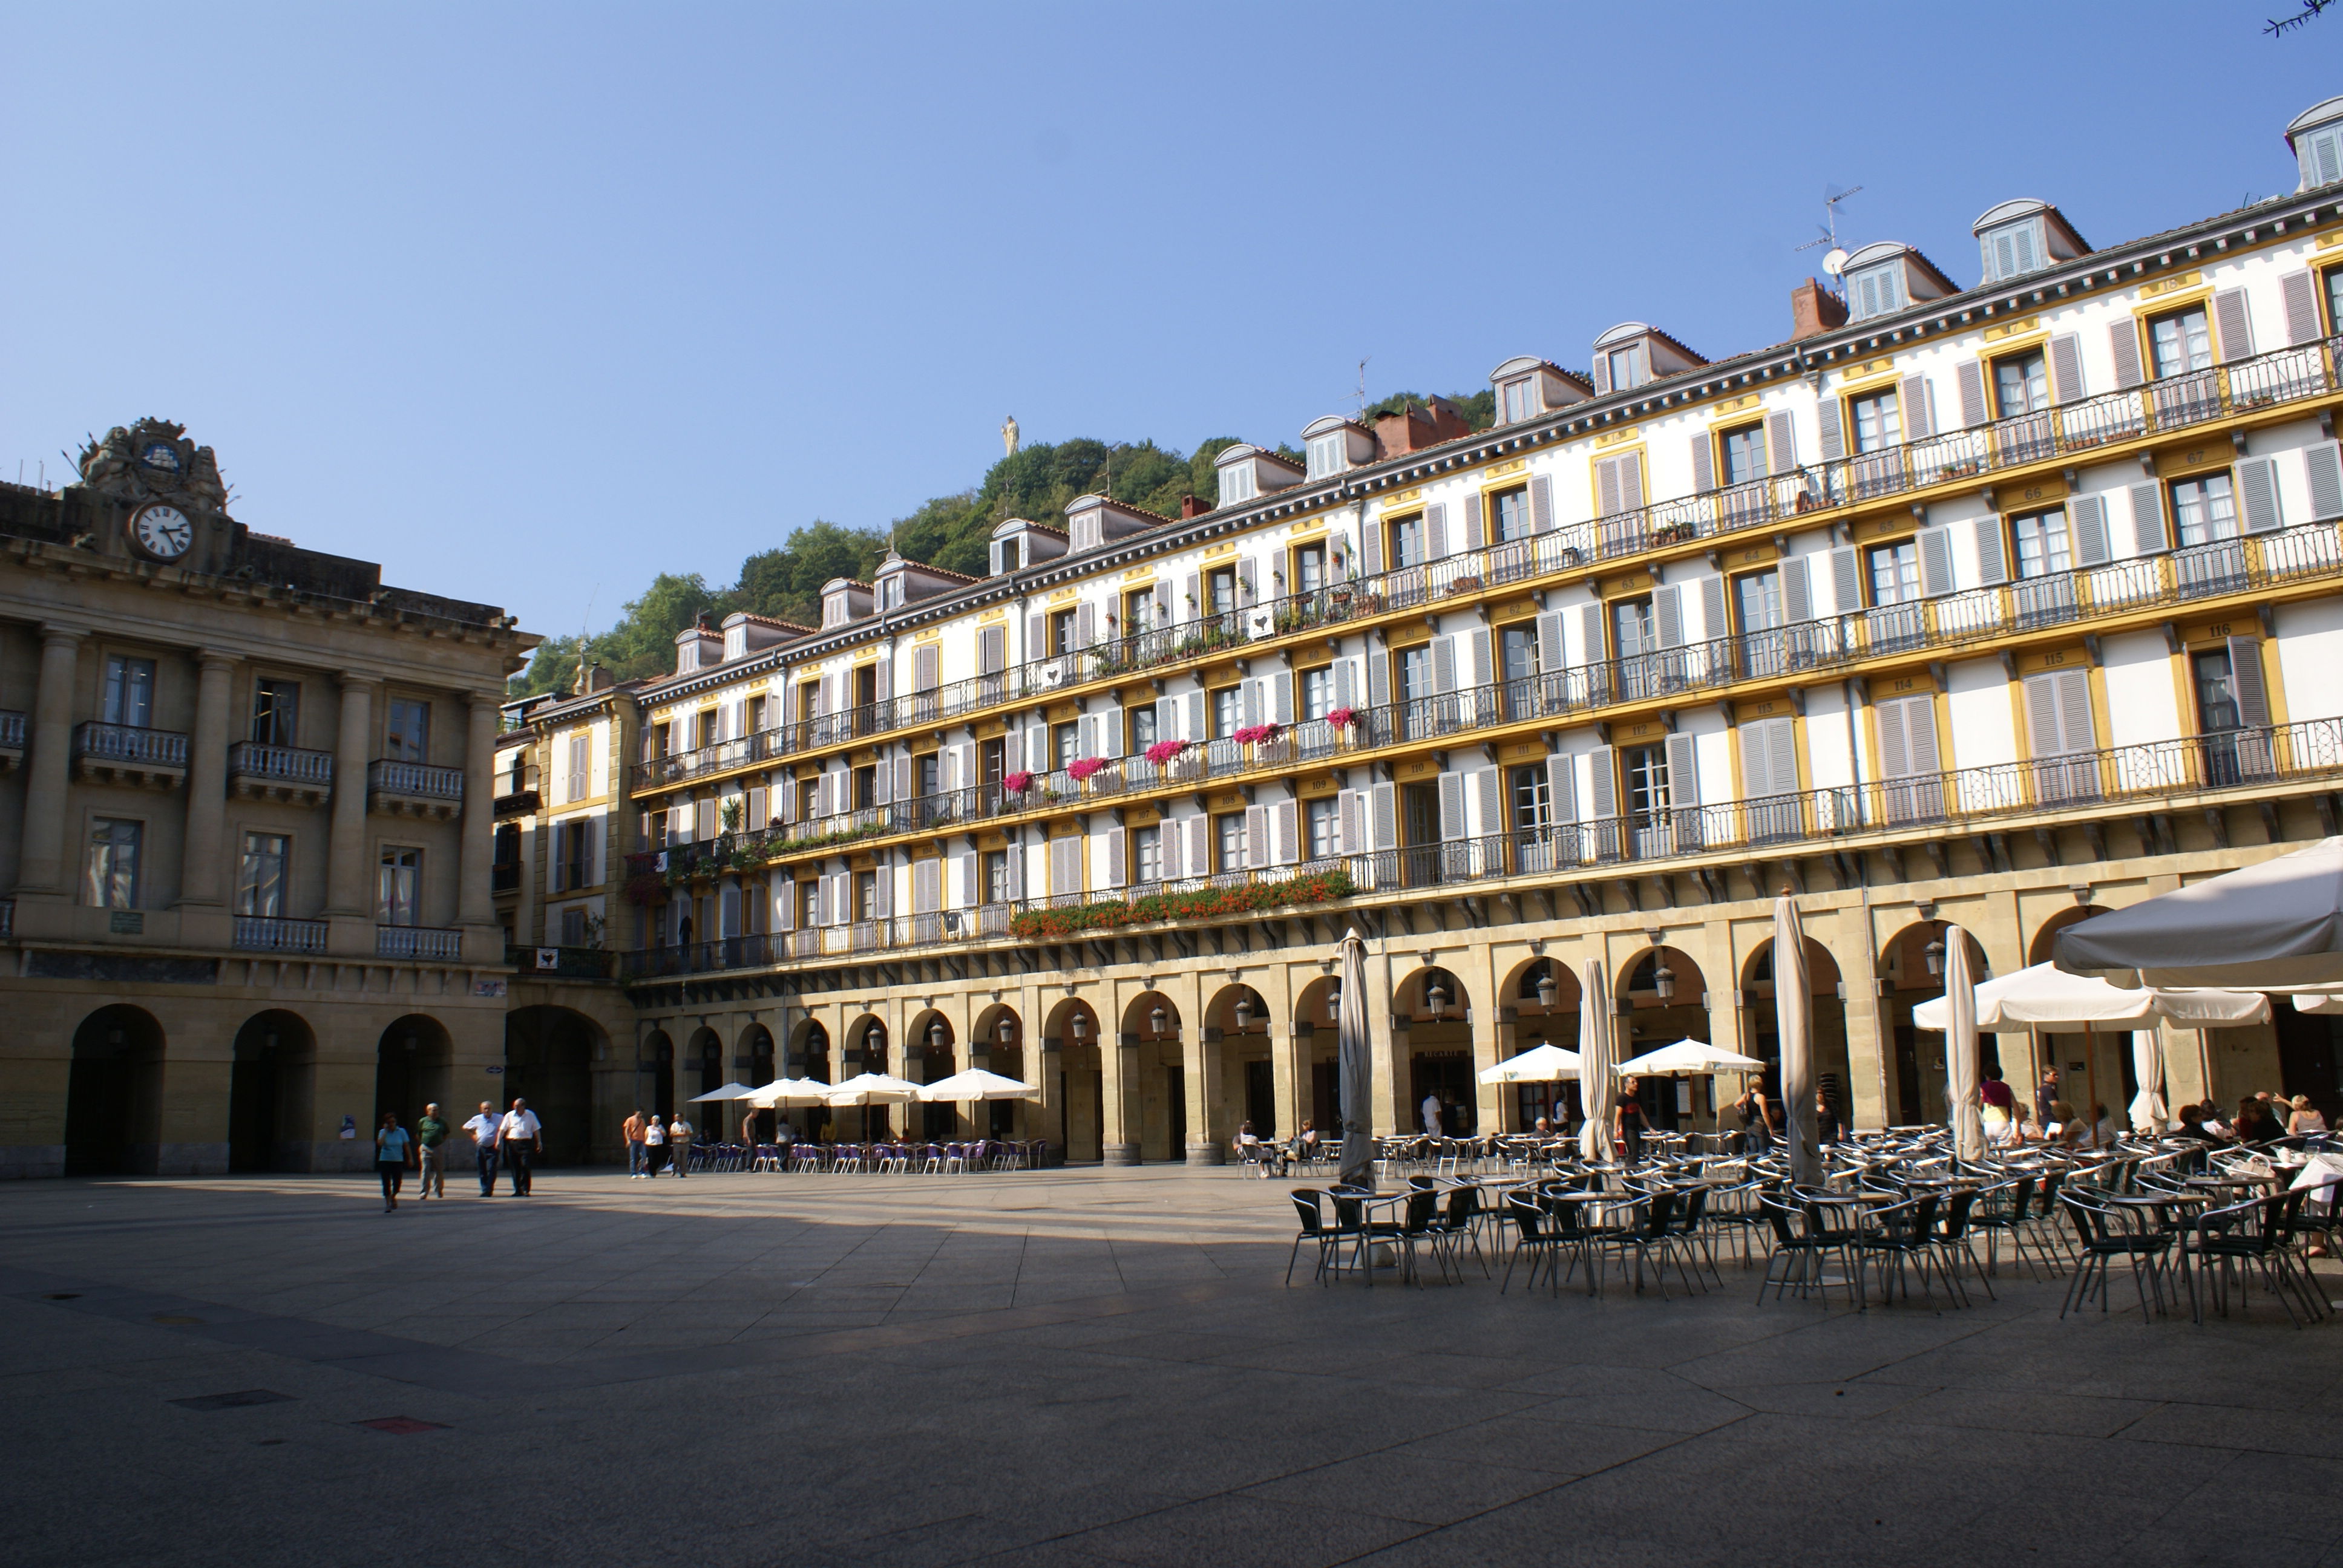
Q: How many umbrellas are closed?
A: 5